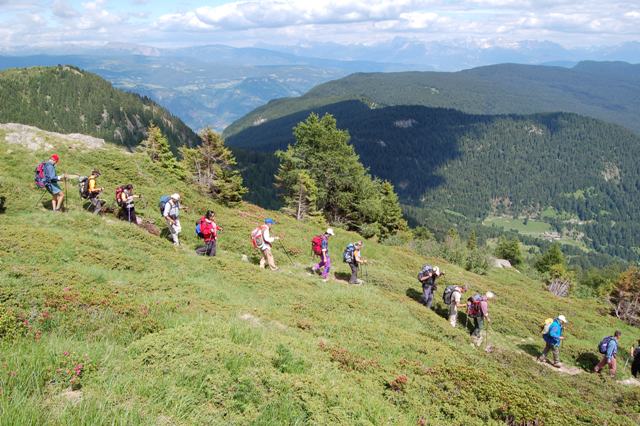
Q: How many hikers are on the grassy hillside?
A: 14